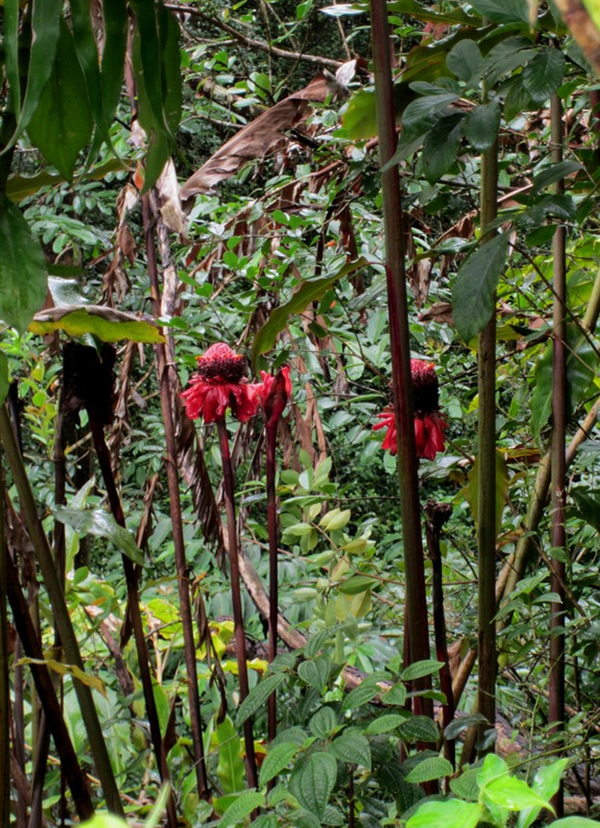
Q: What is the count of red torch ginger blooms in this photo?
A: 3